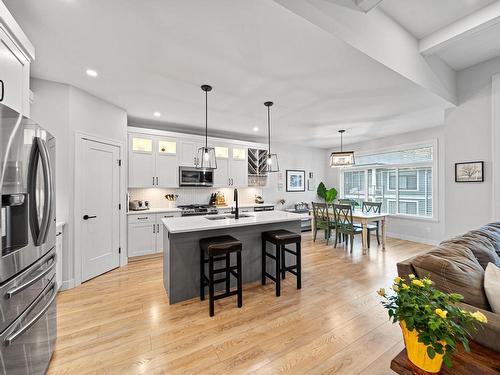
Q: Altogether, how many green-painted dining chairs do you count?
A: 4